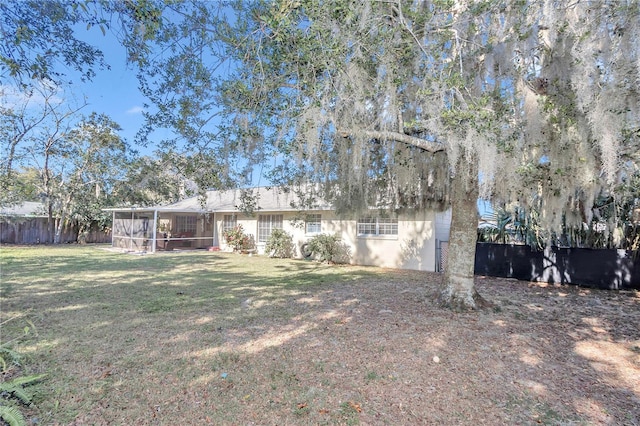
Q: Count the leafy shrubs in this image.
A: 3